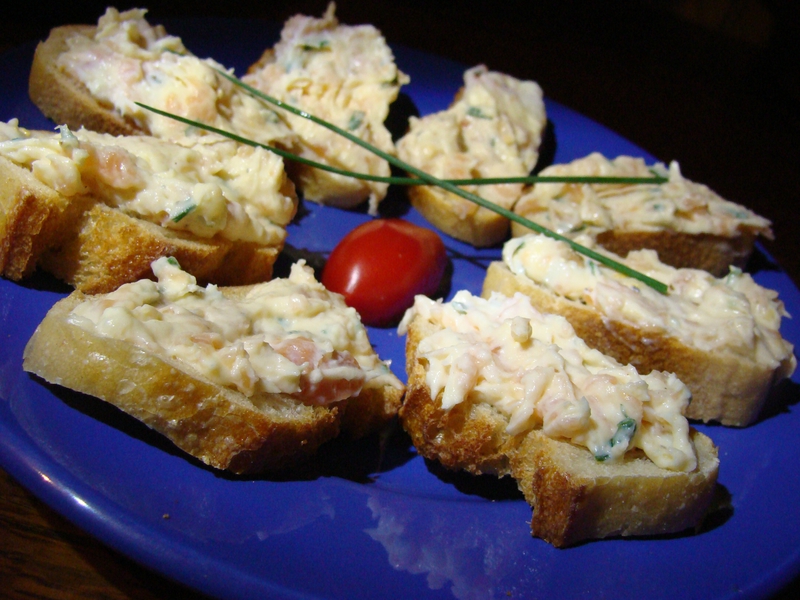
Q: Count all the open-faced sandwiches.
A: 8